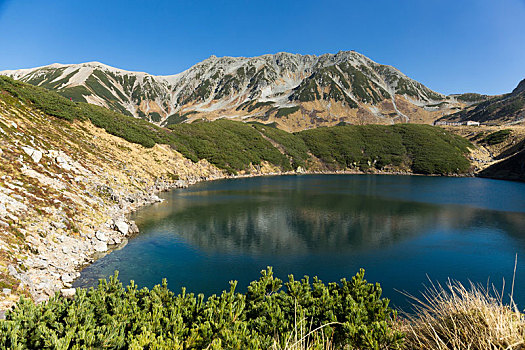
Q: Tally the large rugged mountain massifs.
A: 1